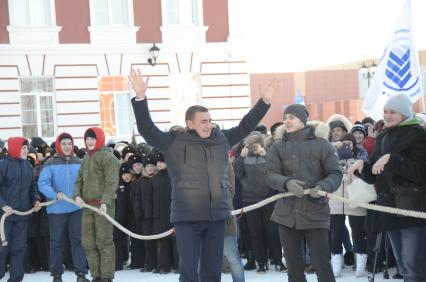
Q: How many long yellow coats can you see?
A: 0